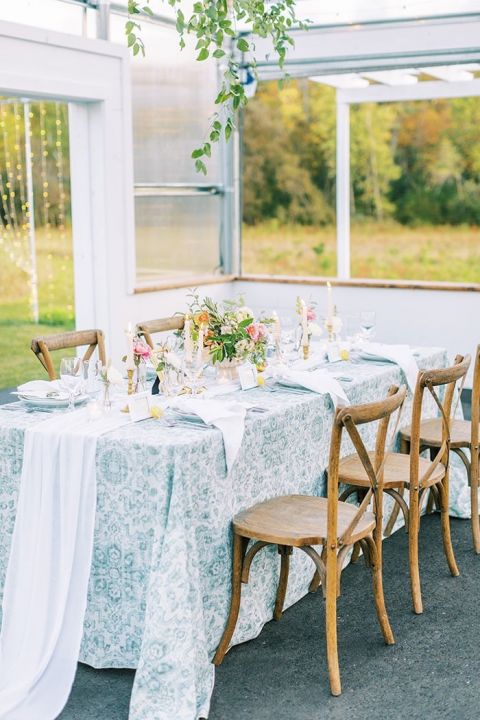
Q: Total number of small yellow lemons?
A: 3